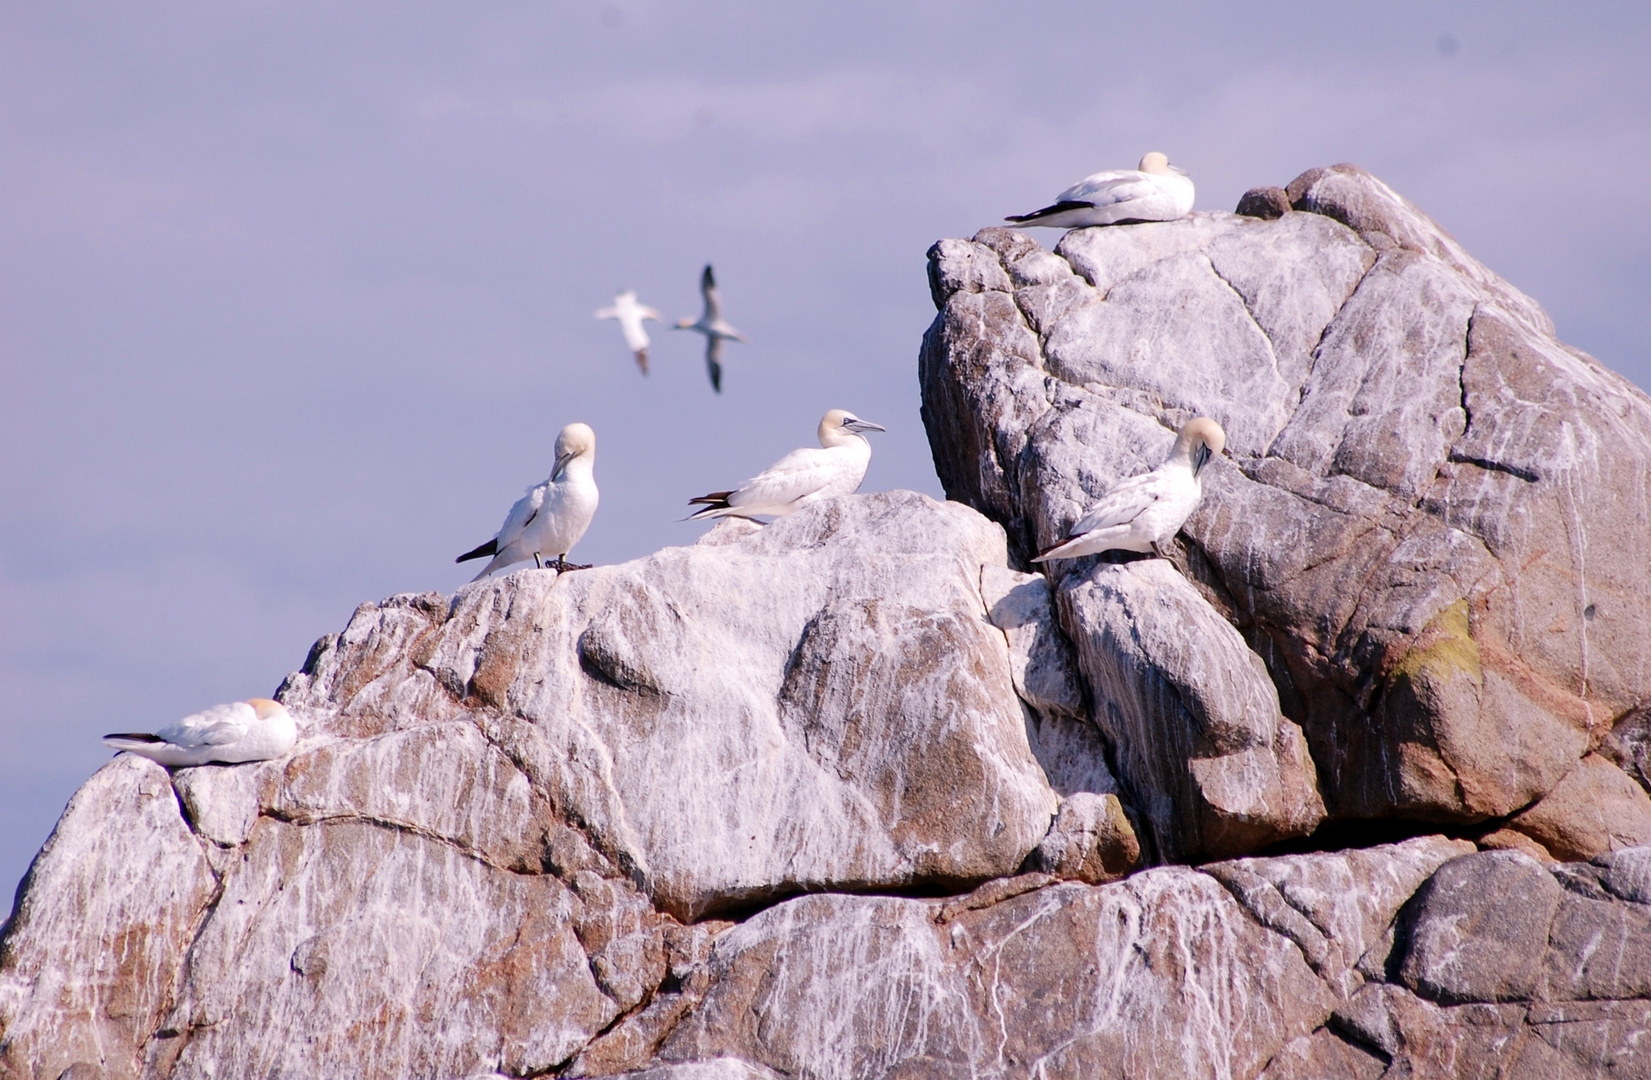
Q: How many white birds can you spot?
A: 7